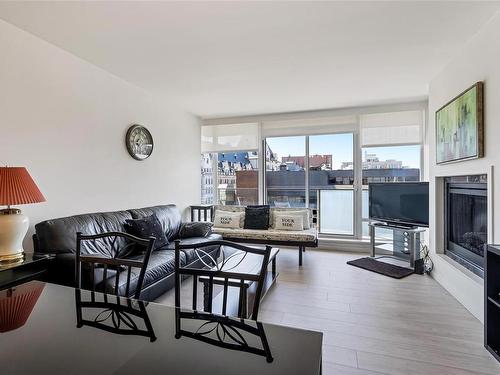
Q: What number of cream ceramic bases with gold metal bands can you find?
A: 1